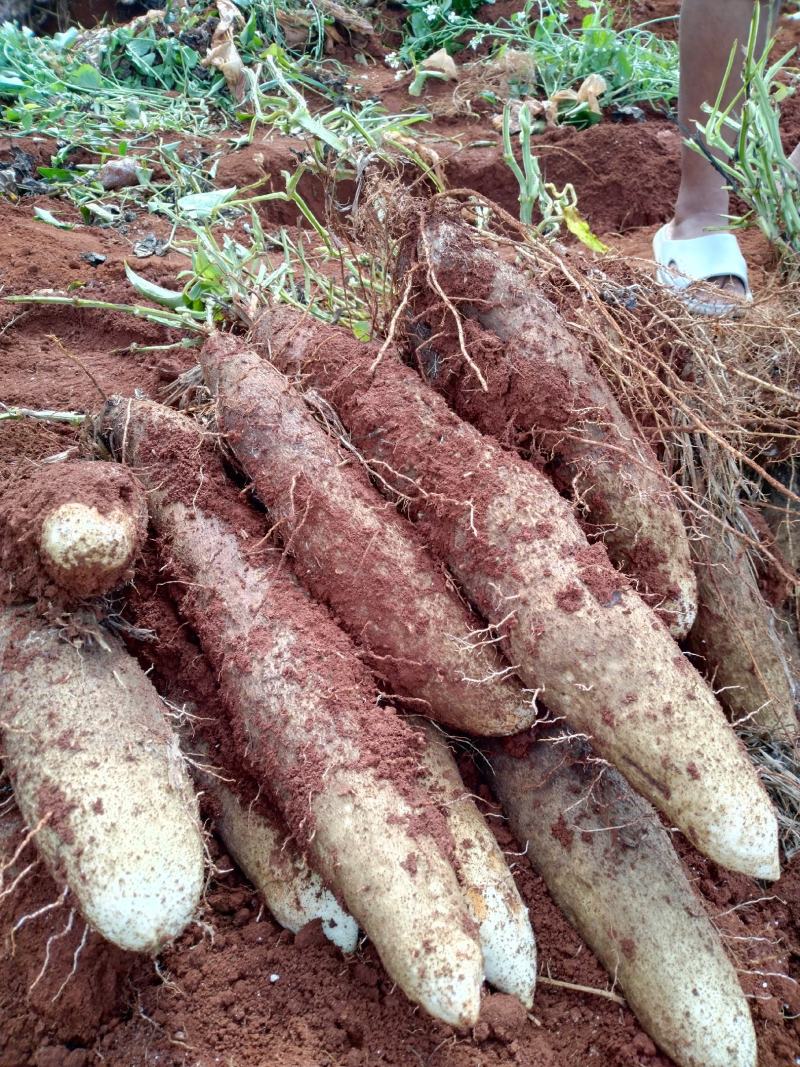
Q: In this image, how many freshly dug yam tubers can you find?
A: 10